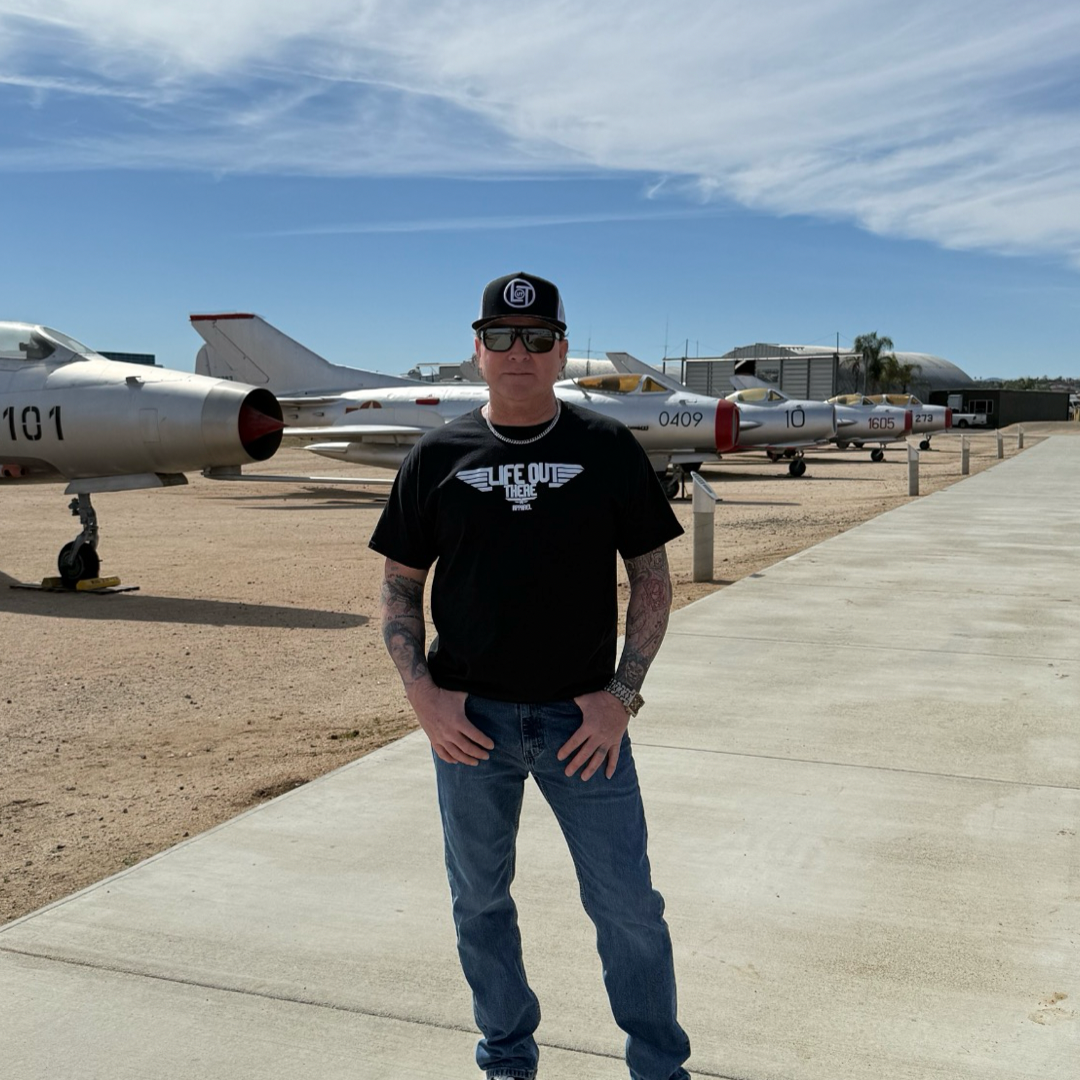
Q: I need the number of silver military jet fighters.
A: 5